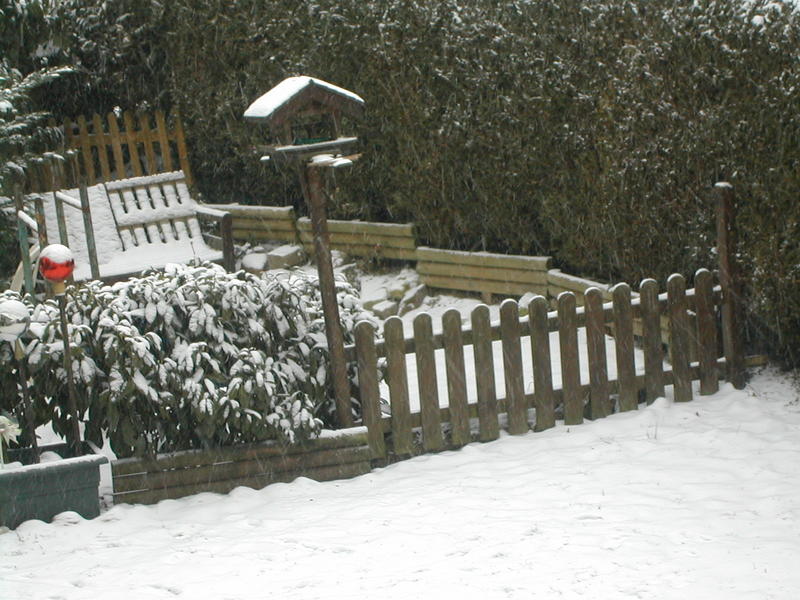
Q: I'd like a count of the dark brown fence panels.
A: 13